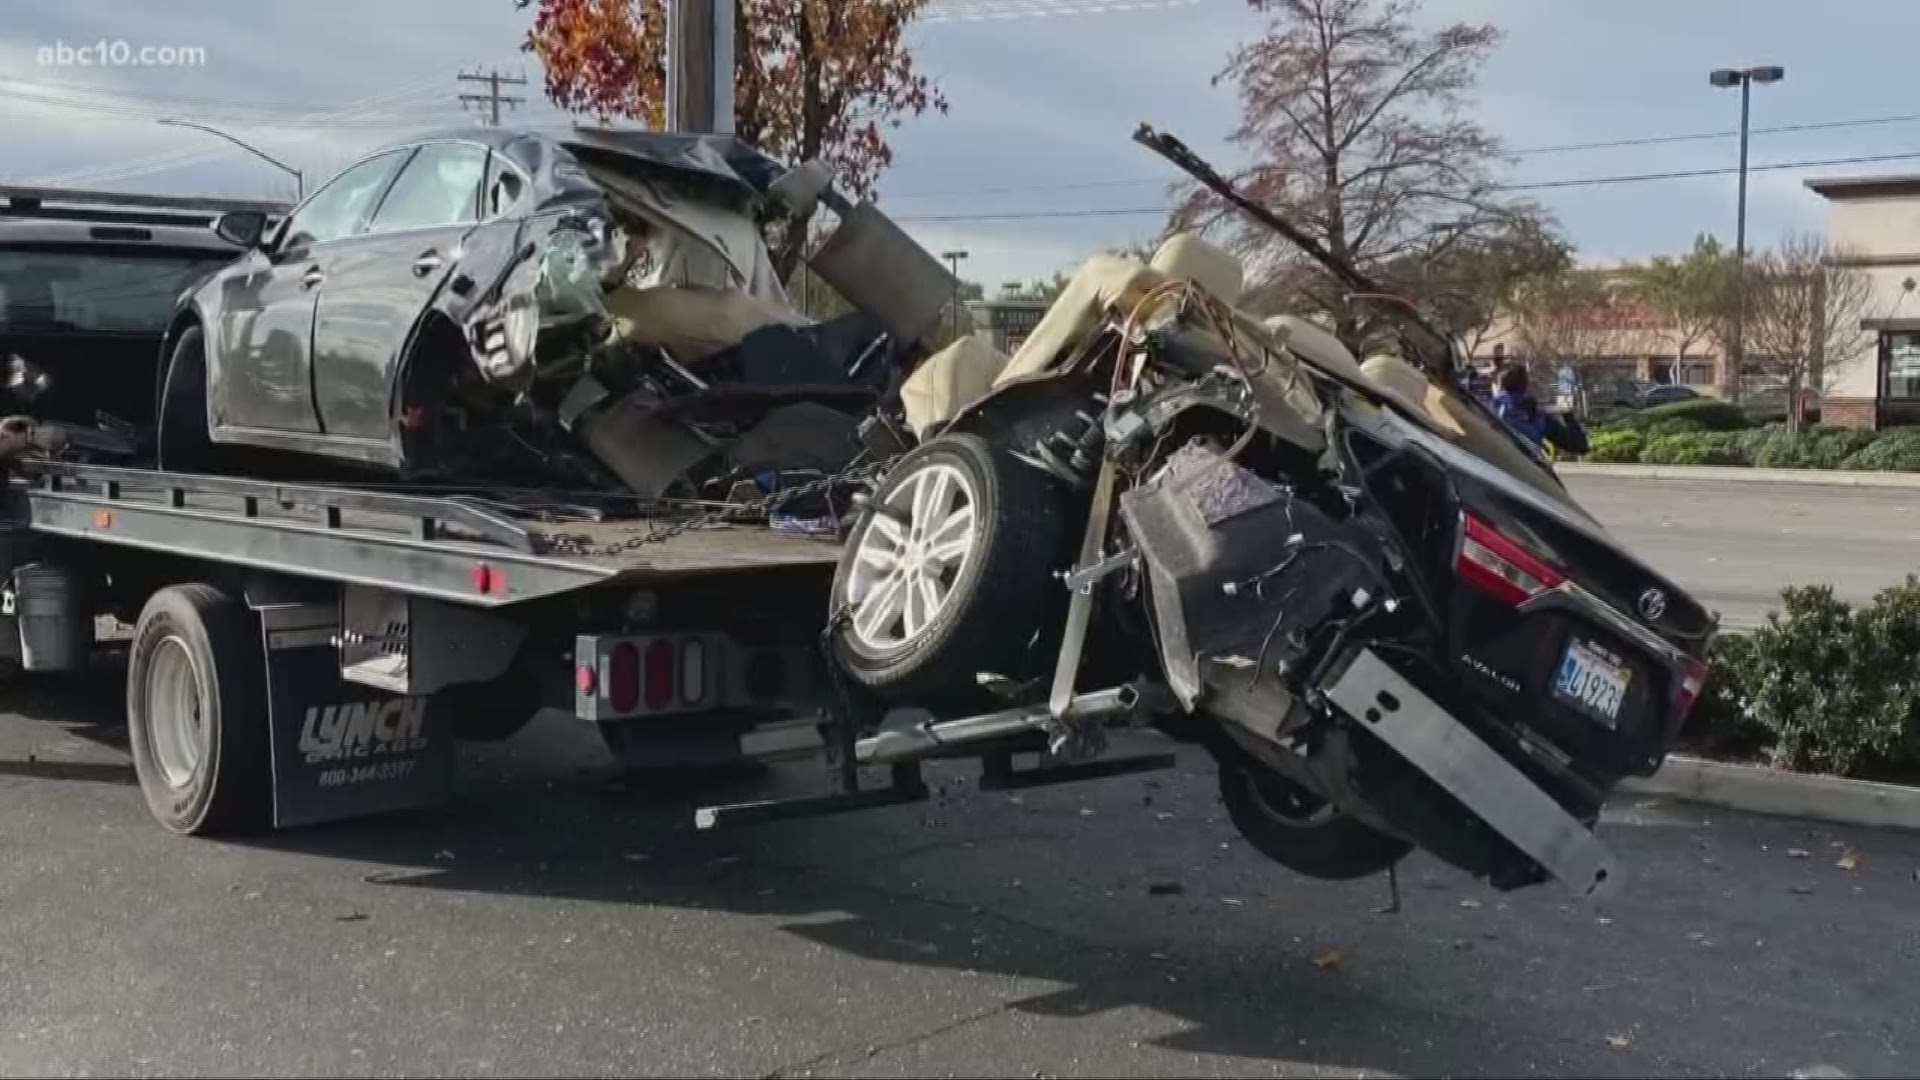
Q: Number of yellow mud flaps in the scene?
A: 0